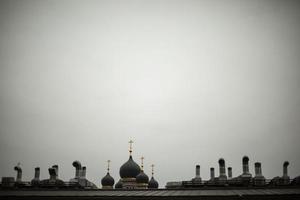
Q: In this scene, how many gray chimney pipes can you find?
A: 13